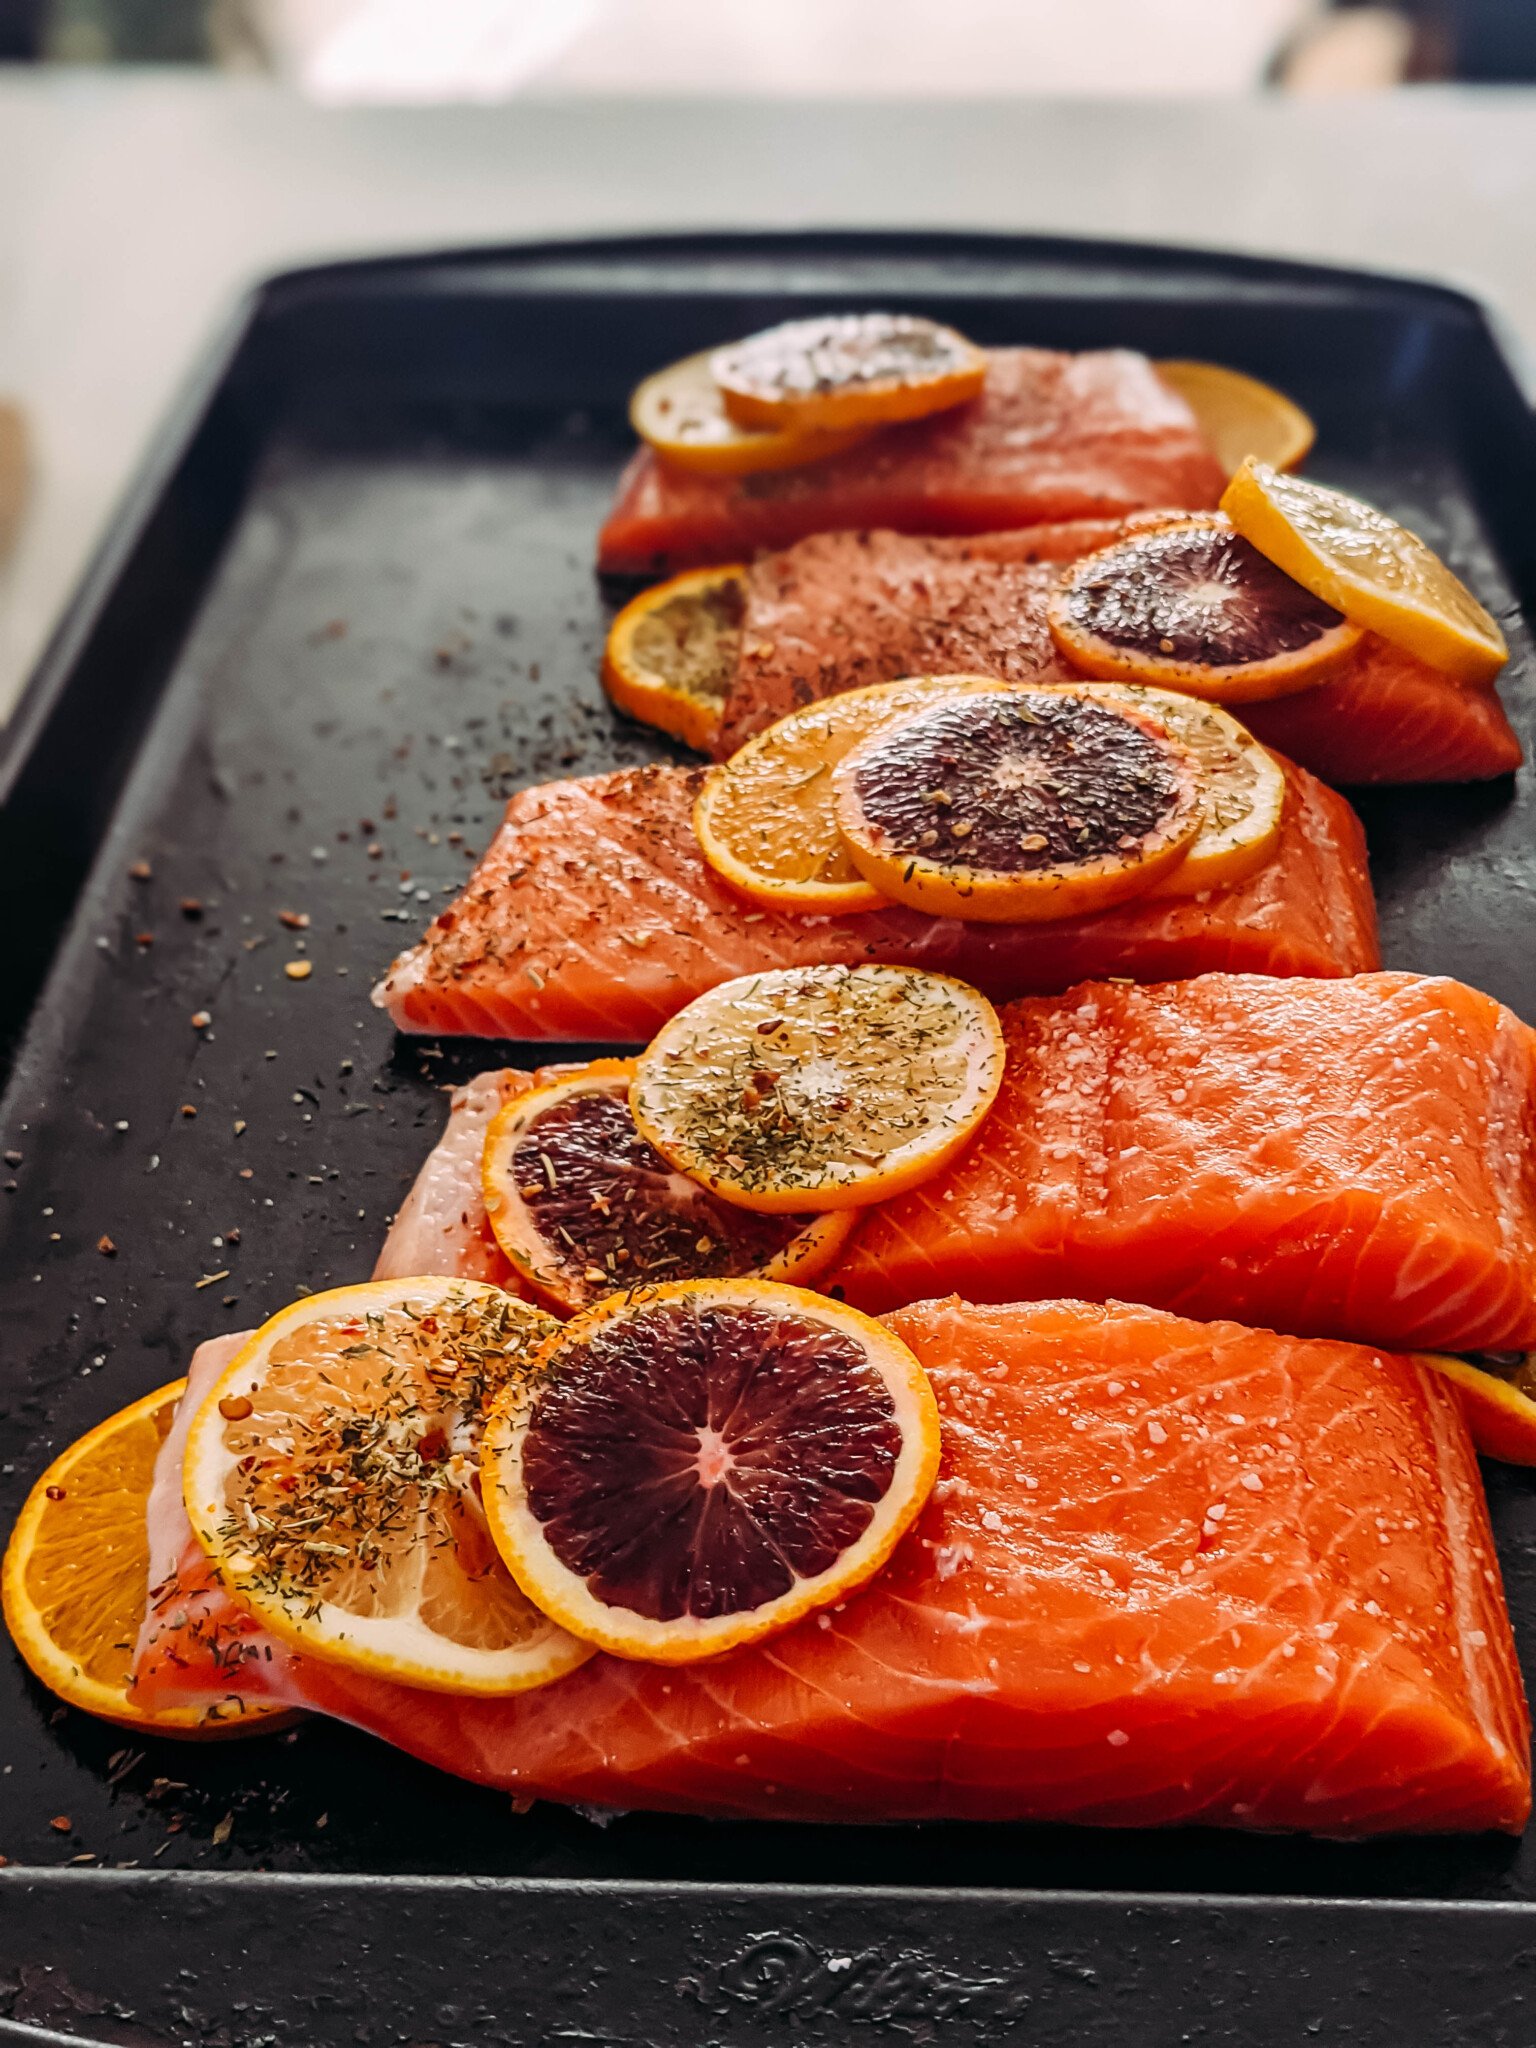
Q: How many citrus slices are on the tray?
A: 15